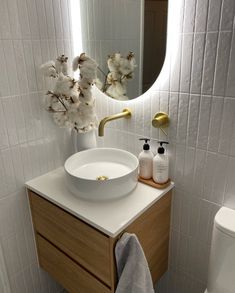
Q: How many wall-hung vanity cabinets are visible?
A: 1